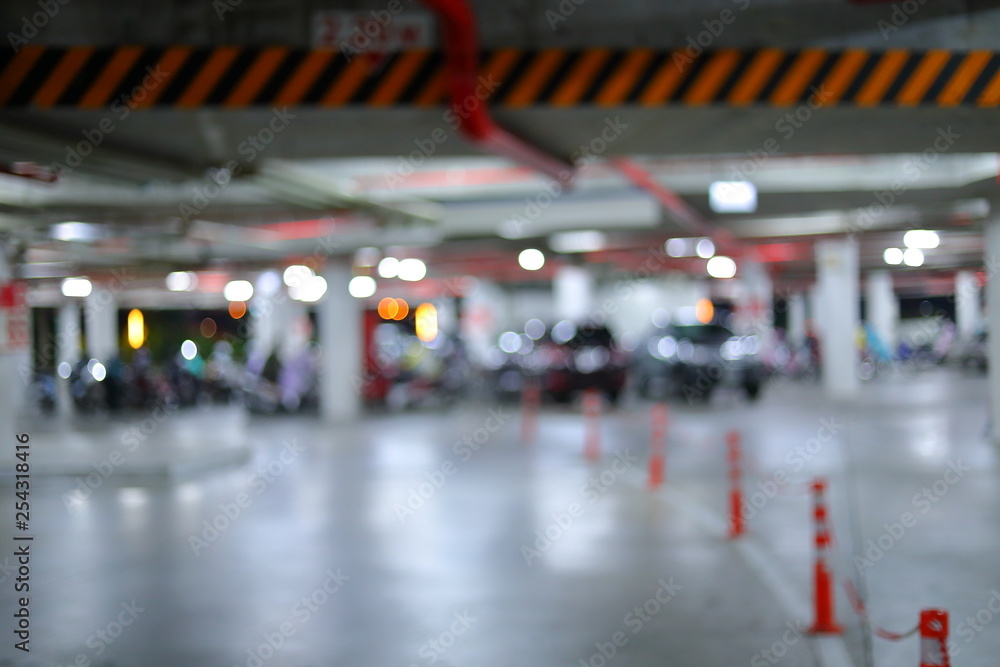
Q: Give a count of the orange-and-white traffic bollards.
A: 6